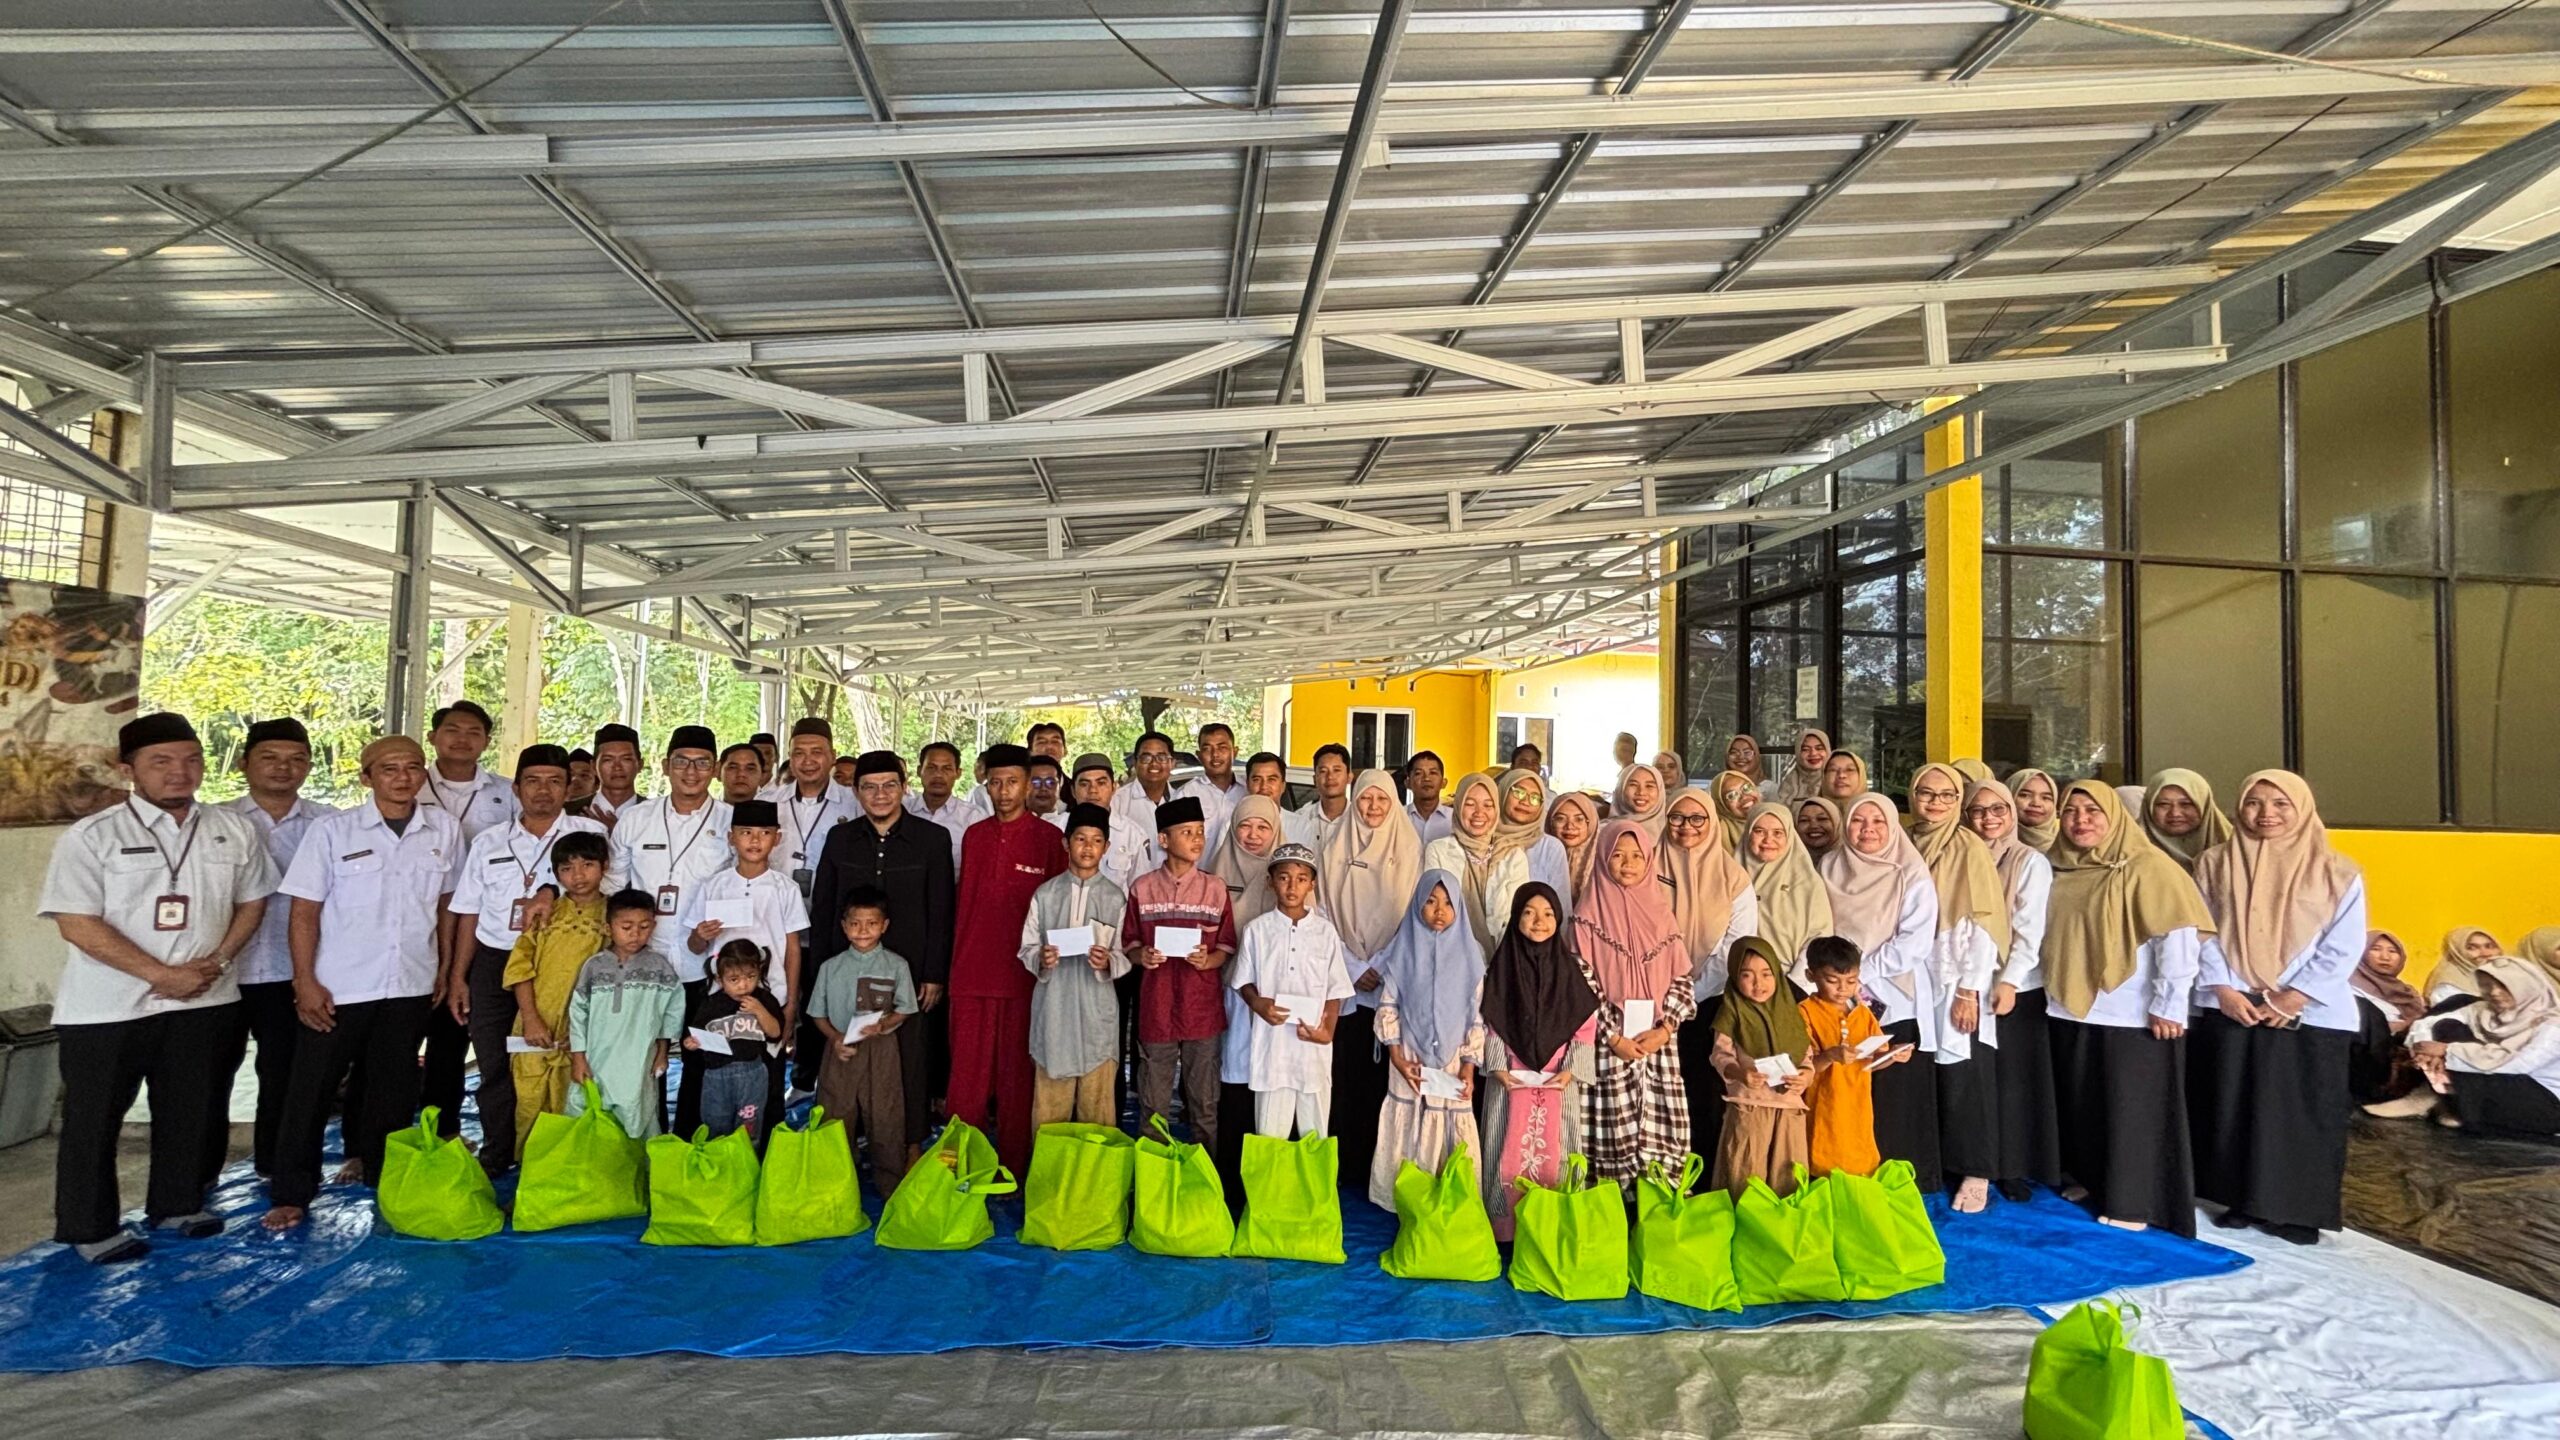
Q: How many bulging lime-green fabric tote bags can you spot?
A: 14